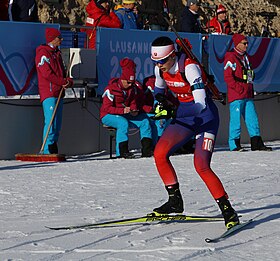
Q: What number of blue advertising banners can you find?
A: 3